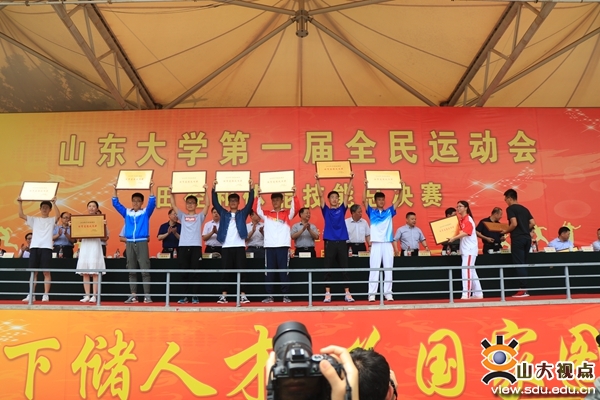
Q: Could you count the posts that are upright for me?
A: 9